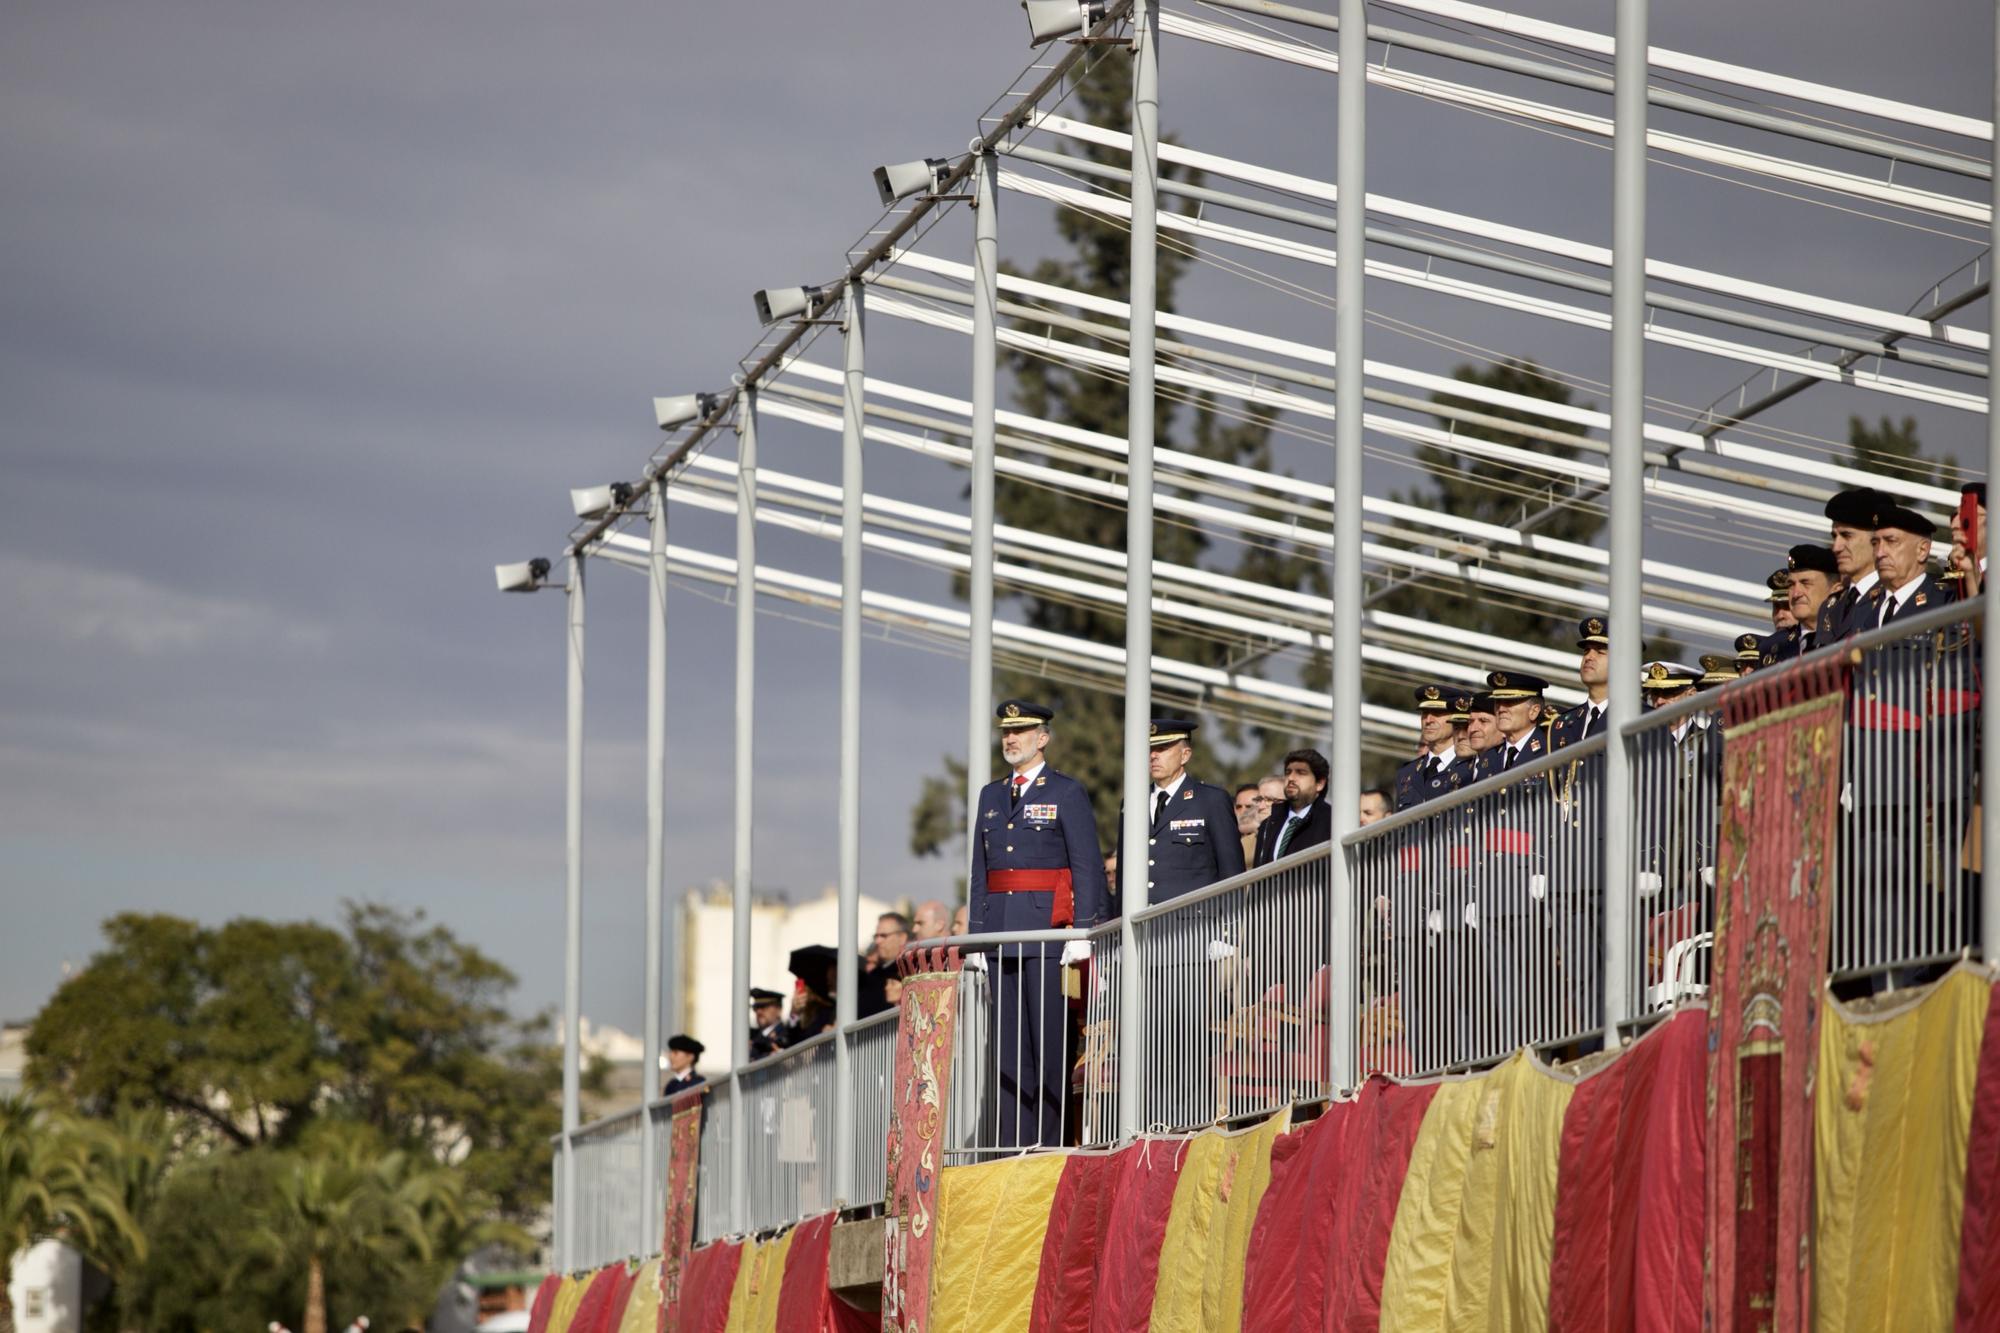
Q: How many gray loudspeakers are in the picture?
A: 6